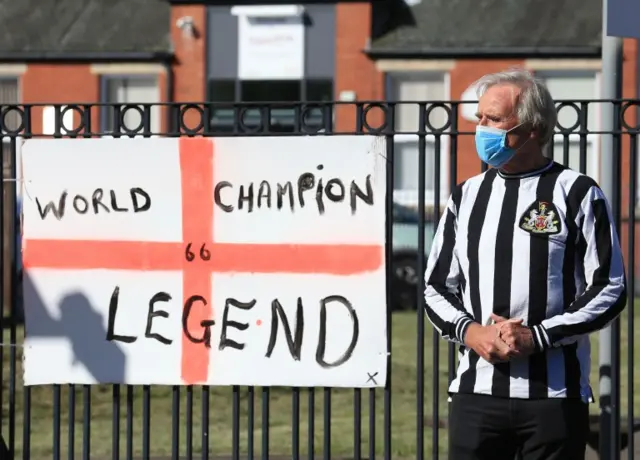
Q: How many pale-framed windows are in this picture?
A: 4